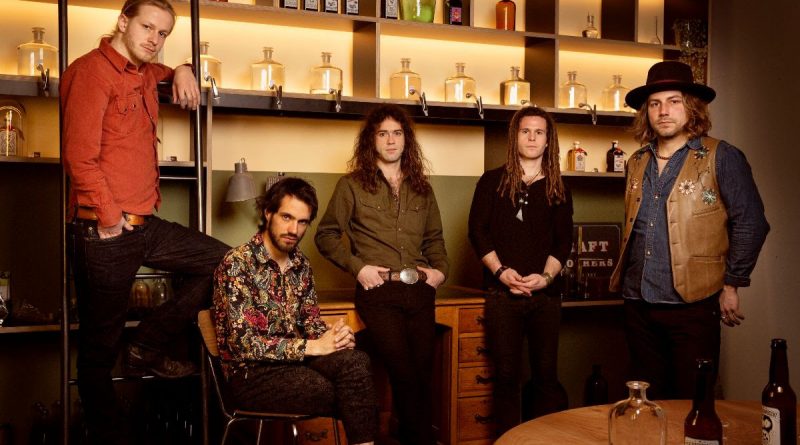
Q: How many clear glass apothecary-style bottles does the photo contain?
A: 10